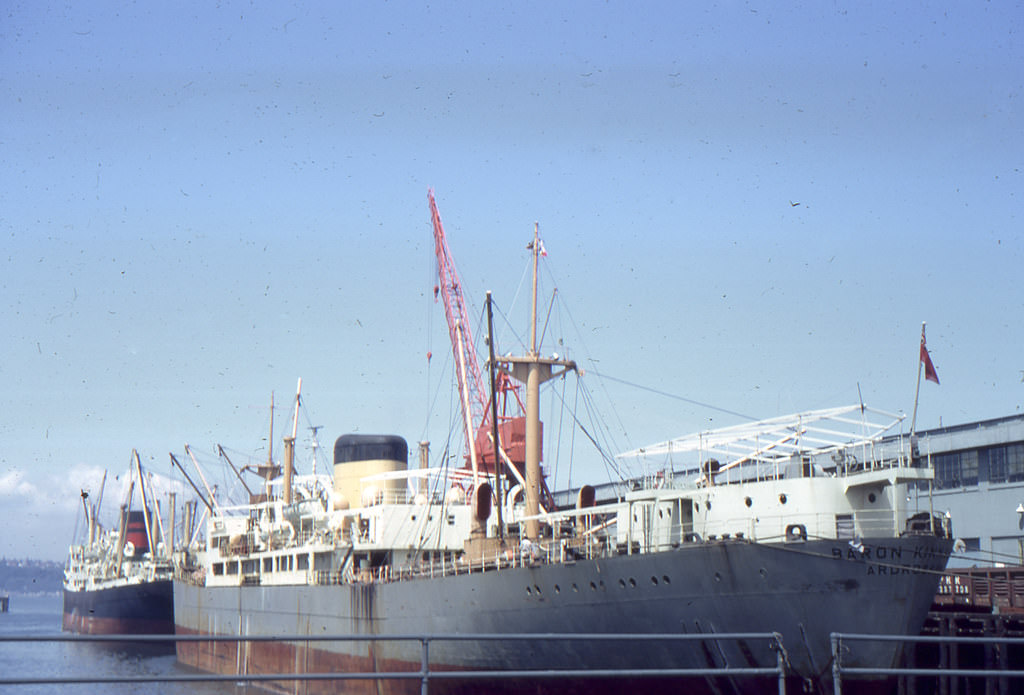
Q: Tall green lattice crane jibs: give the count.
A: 0